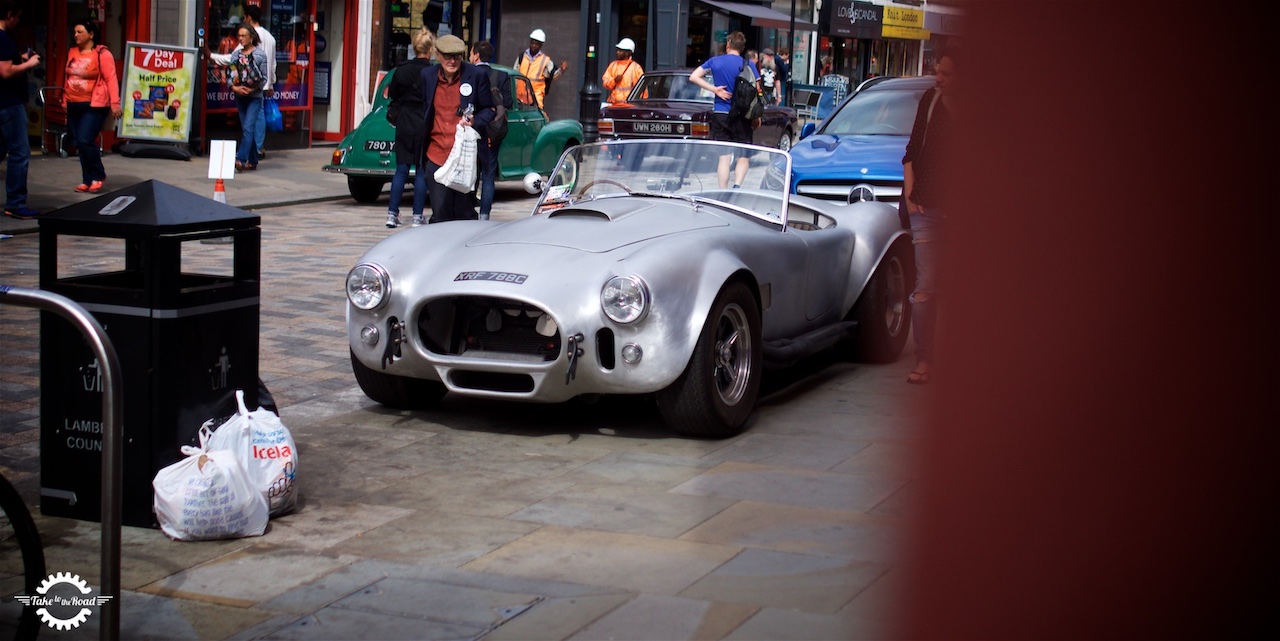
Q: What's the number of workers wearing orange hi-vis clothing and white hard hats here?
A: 2